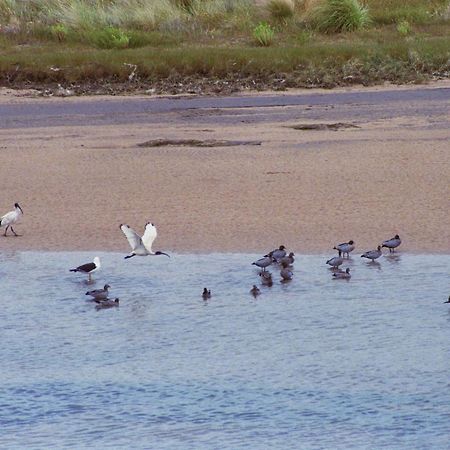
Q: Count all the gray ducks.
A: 14